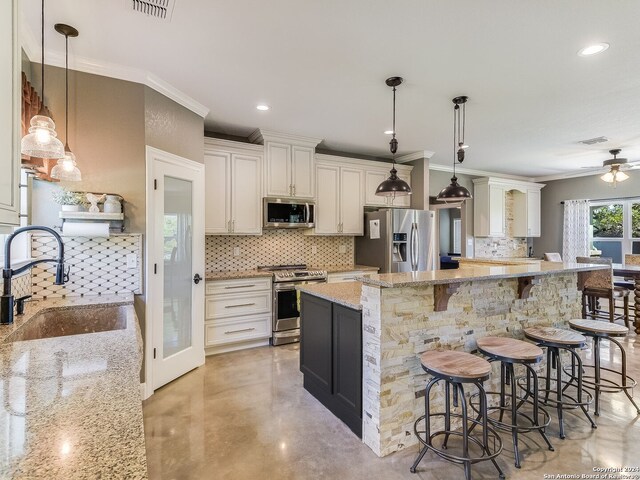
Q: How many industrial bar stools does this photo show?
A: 4